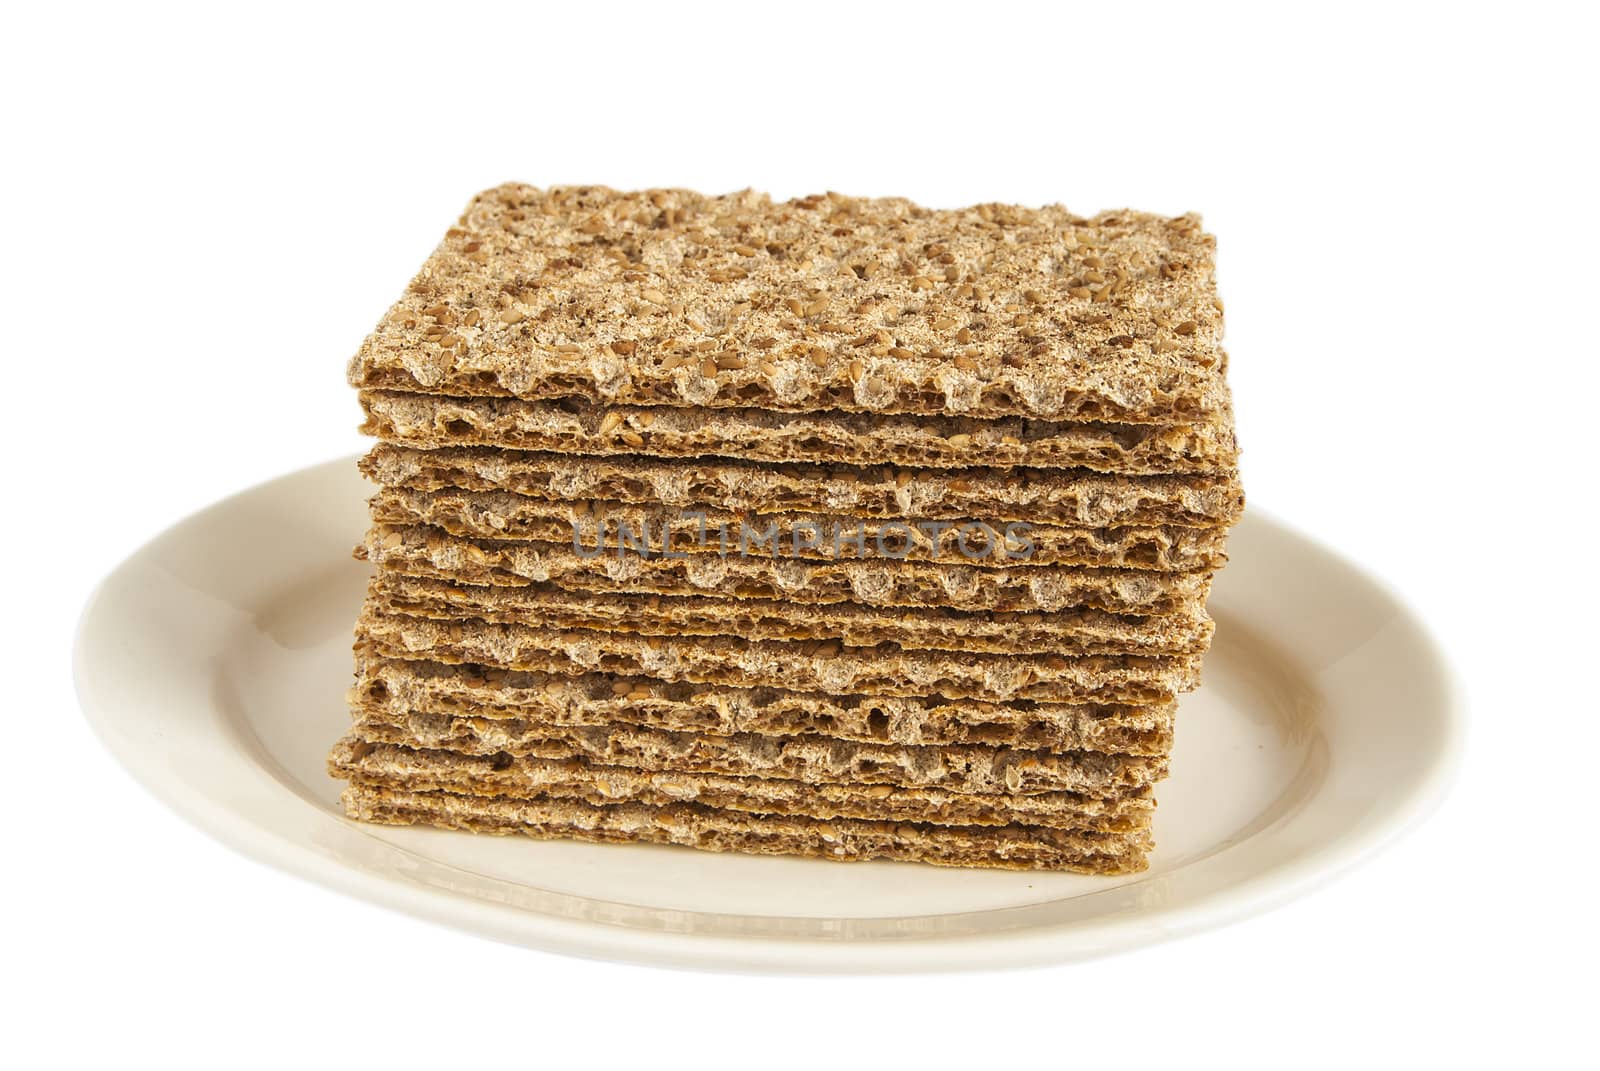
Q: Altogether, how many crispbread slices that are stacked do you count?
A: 11